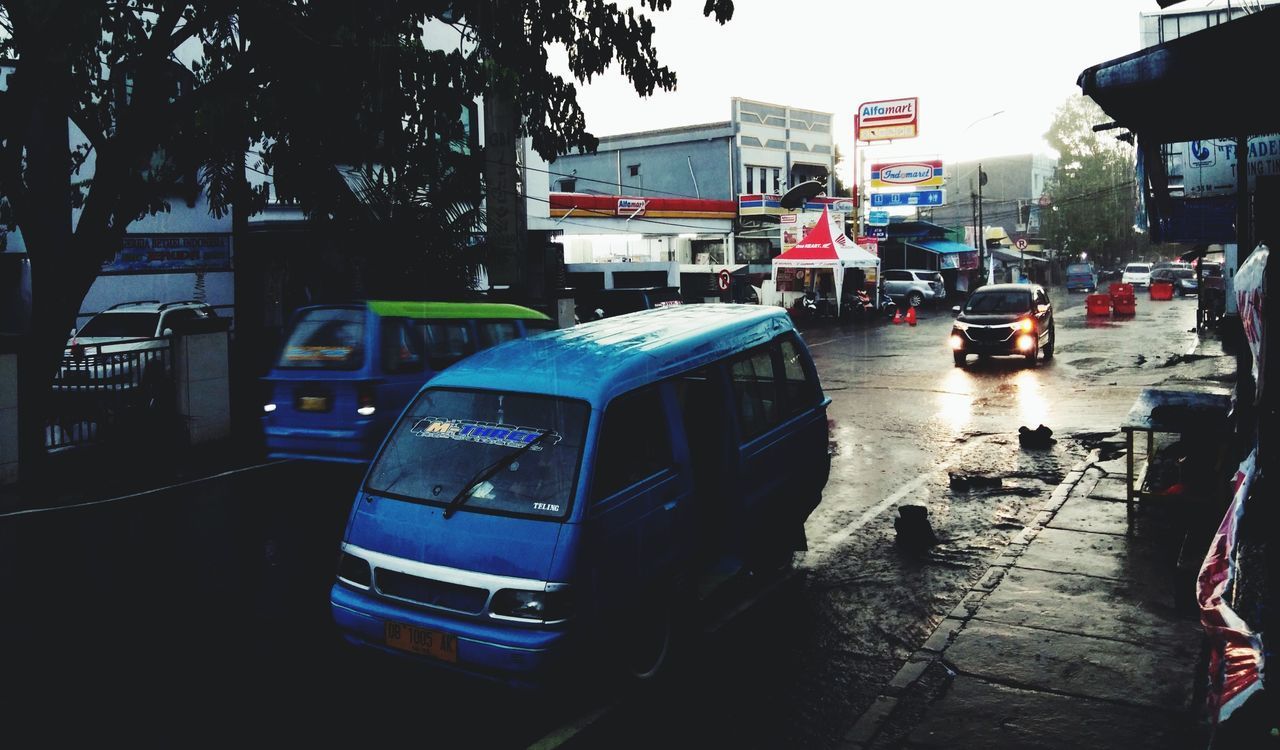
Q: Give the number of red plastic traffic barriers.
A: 4